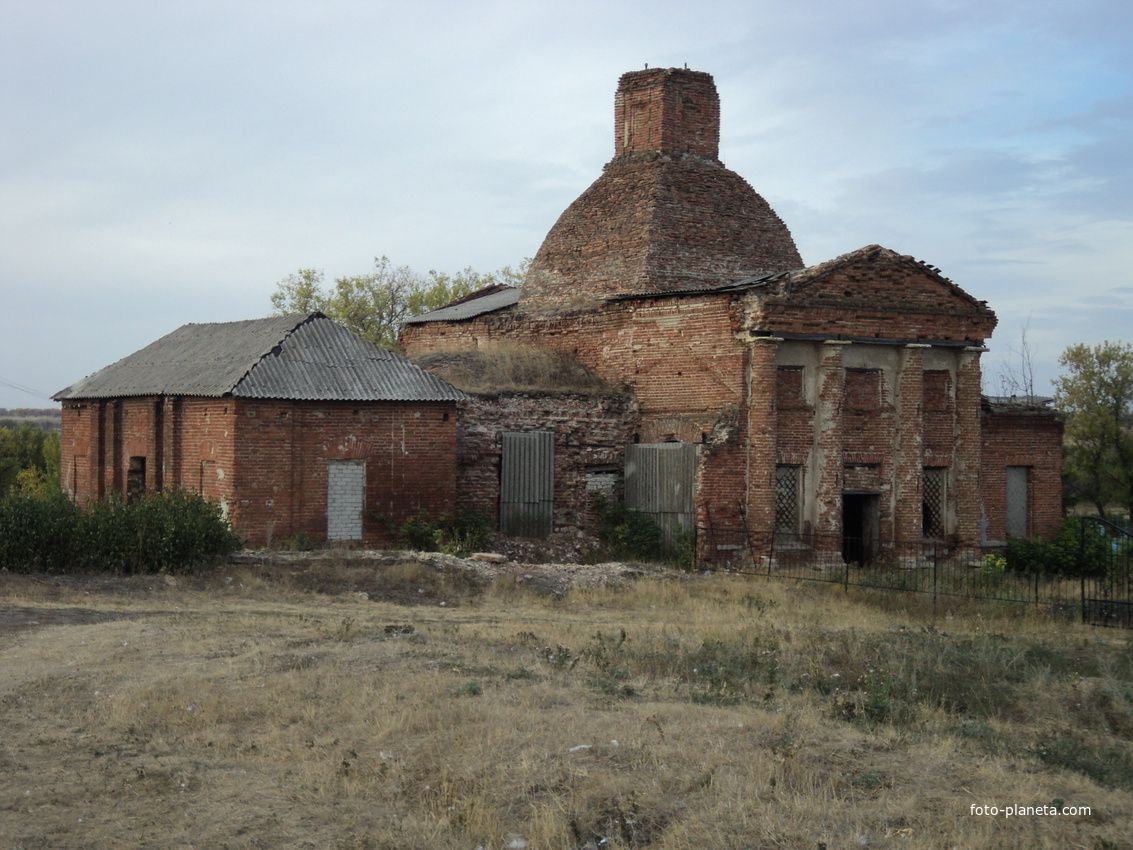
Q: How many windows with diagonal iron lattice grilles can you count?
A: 2